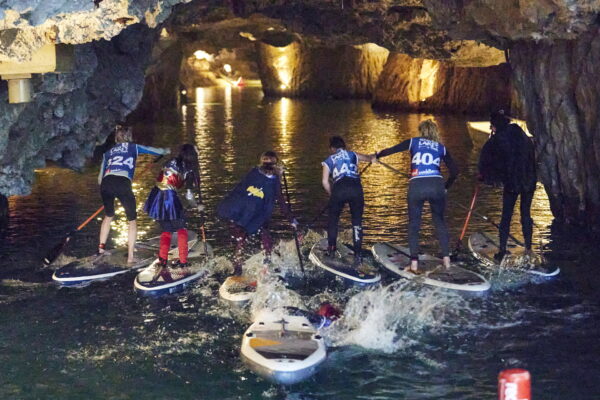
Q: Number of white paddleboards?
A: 7